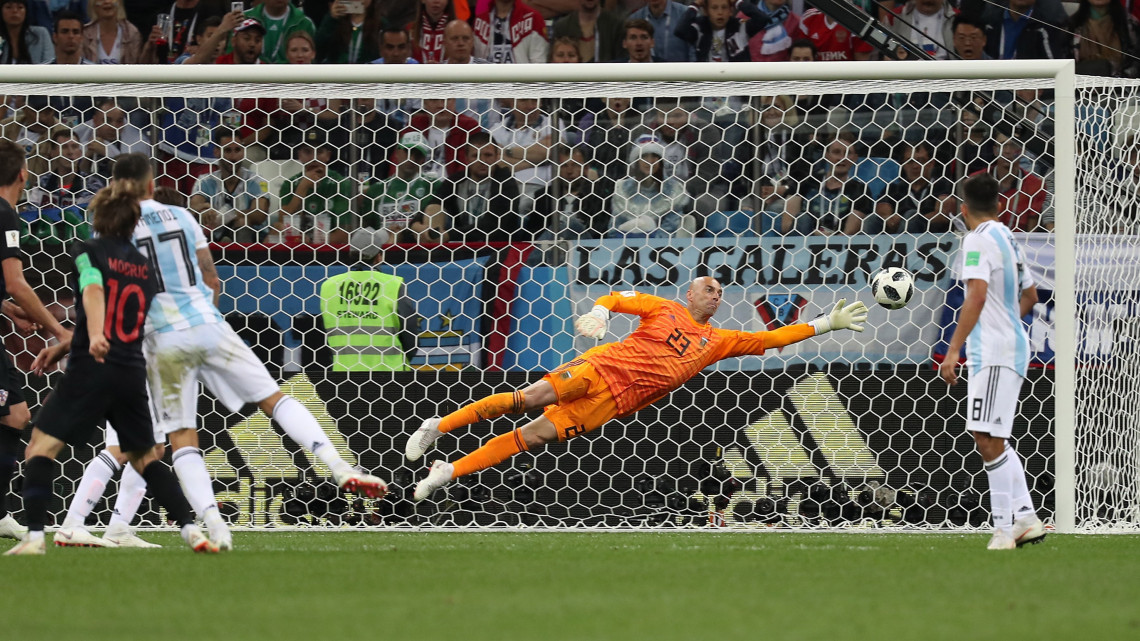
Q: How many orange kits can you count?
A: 1